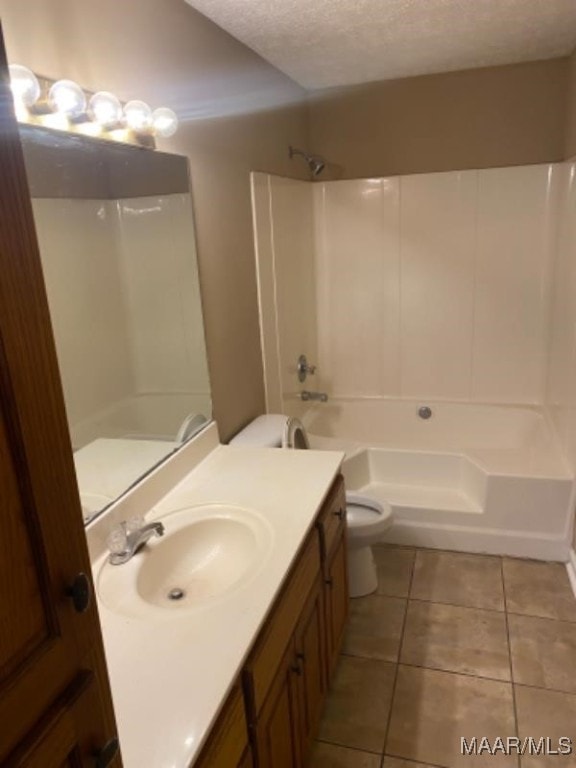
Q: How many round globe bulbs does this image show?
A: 5